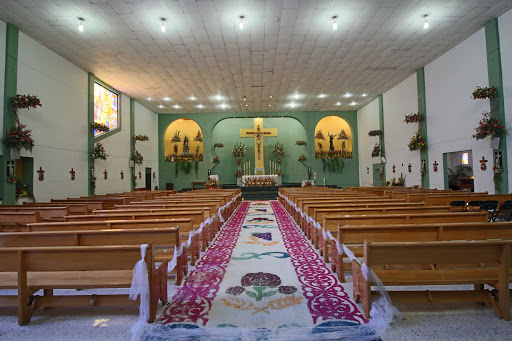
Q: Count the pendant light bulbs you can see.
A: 5